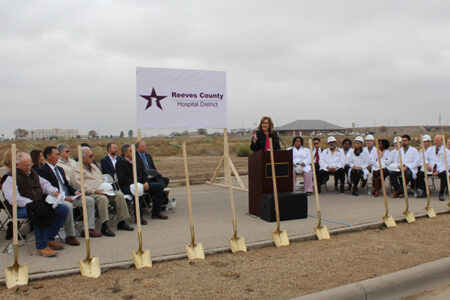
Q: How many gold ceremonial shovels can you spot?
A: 11